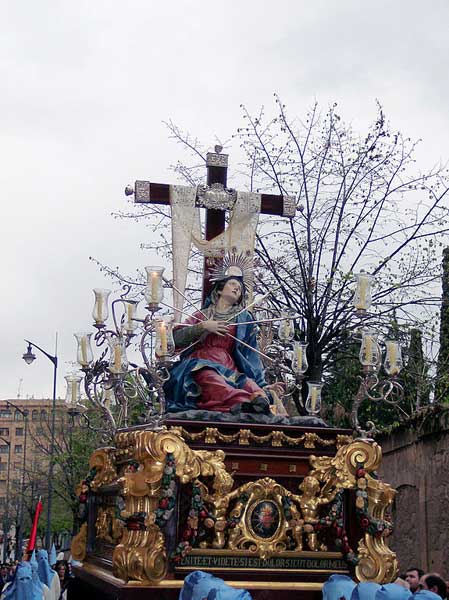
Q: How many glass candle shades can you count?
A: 14